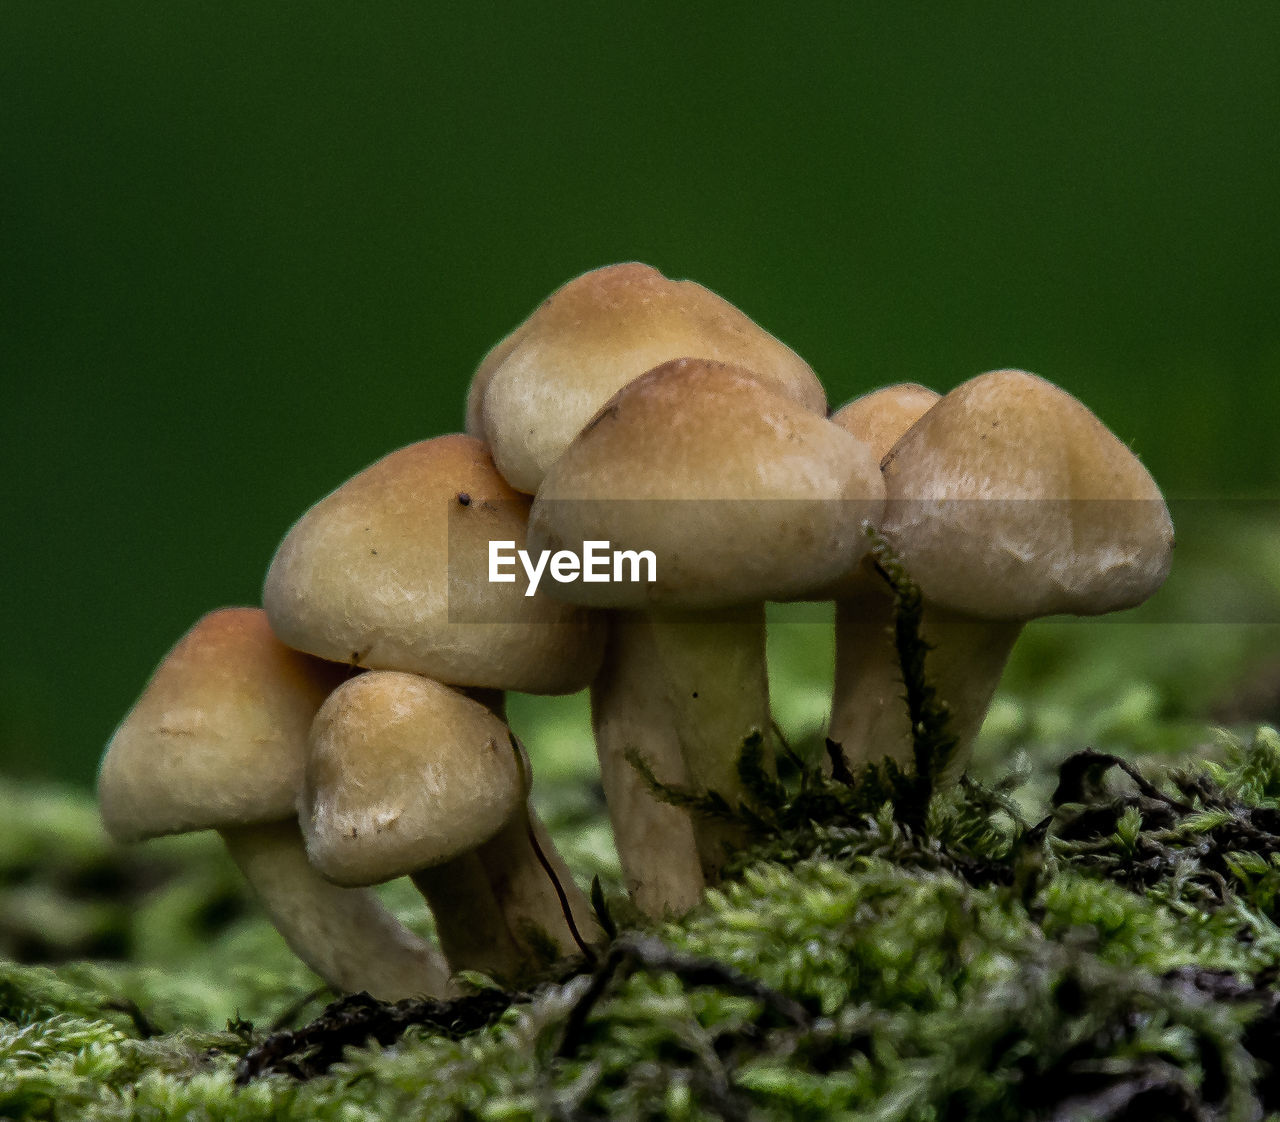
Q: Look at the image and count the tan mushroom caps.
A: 7